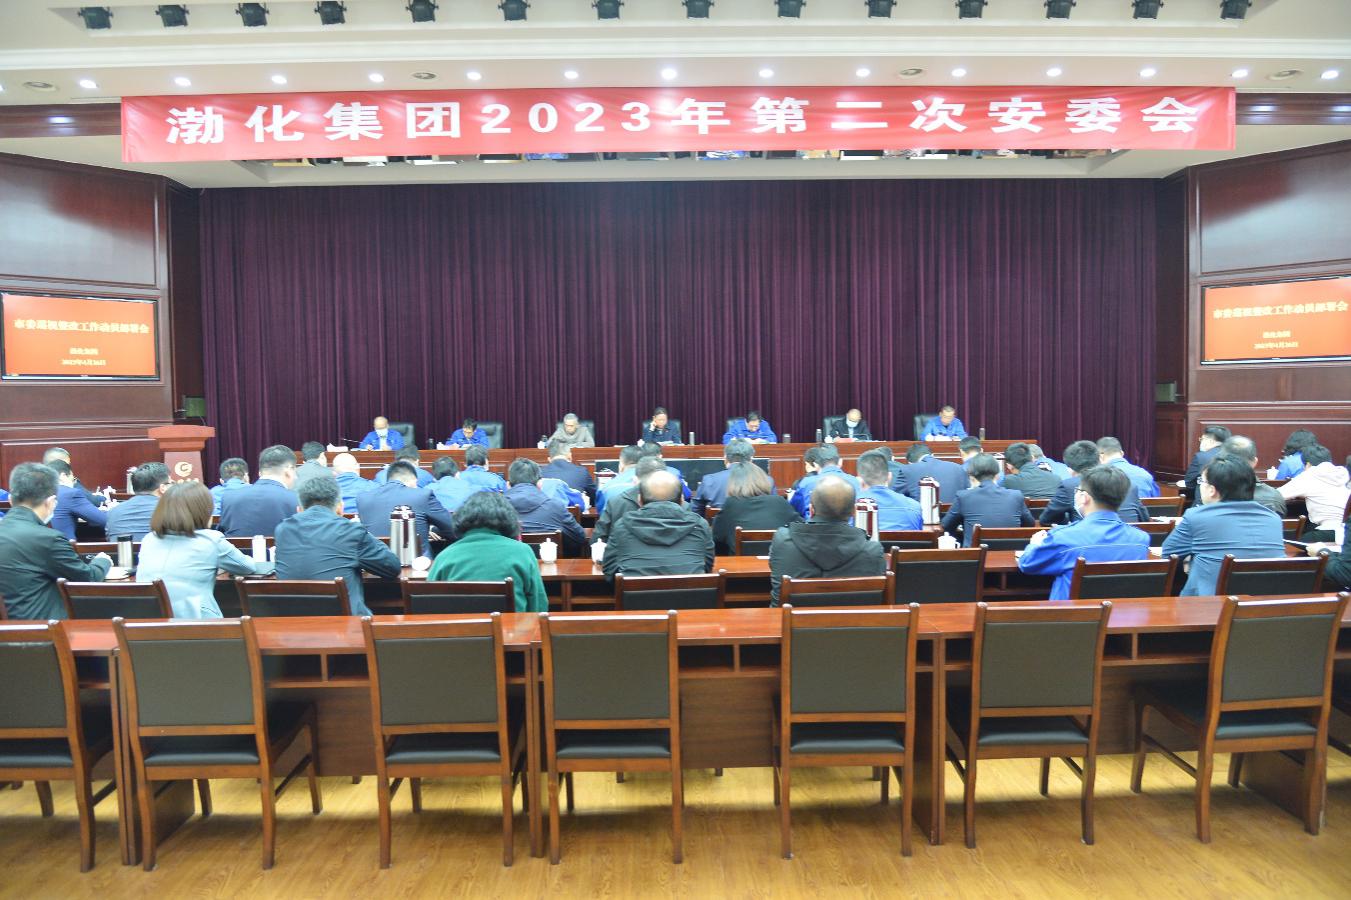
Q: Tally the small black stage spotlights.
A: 14